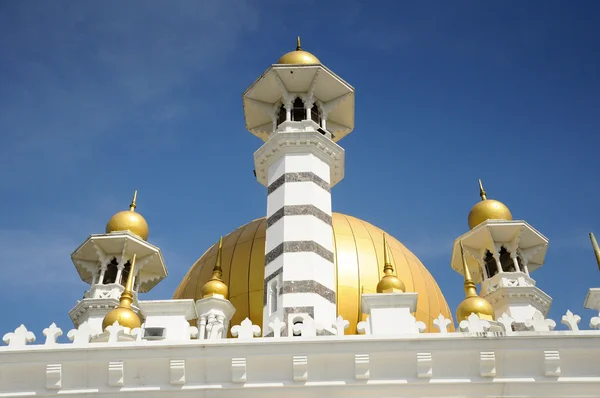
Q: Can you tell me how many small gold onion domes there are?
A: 7